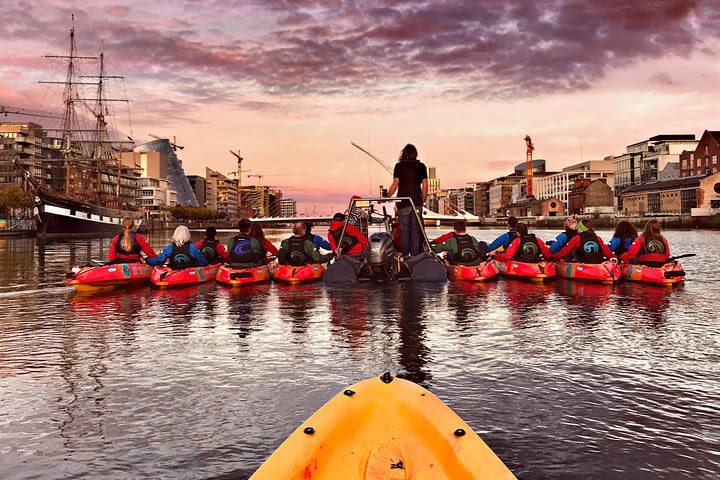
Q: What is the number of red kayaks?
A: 8